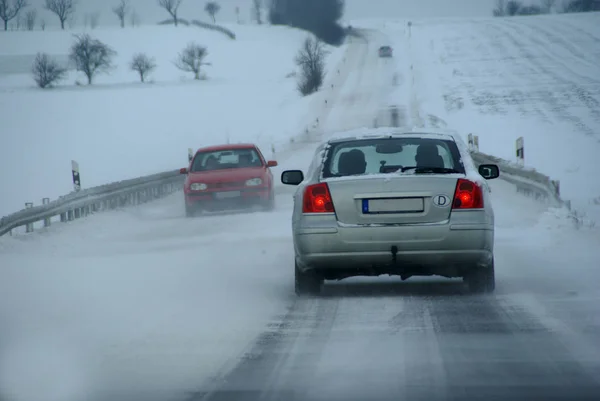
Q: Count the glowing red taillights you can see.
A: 2